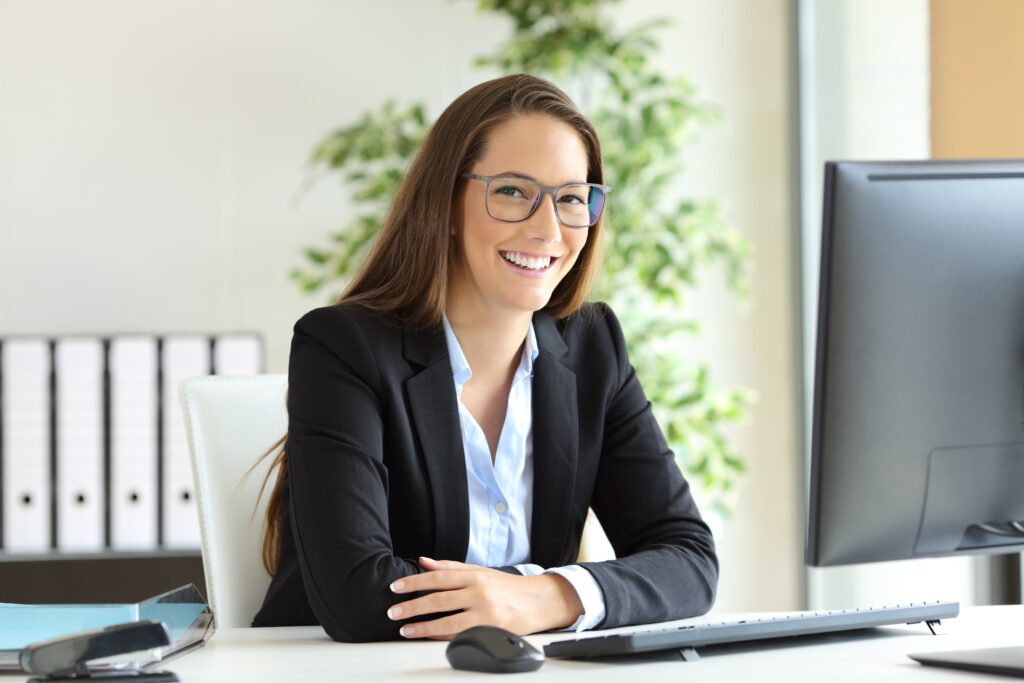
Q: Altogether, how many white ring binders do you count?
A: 5